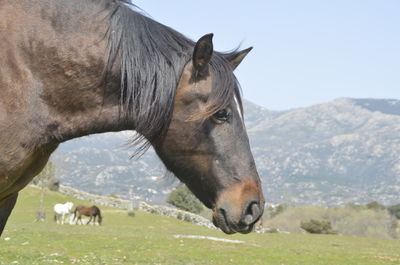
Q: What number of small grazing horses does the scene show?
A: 2